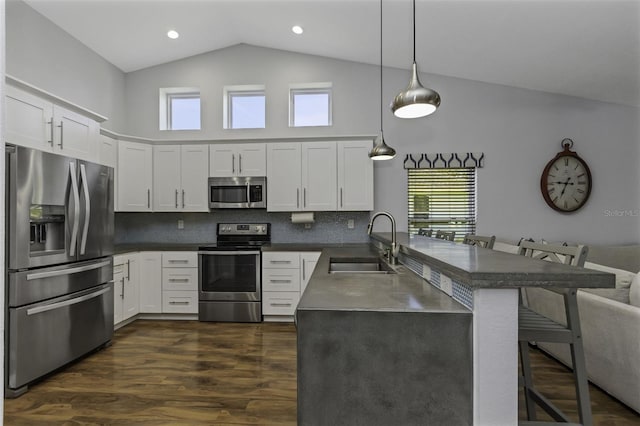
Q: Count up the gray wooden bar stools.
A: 4